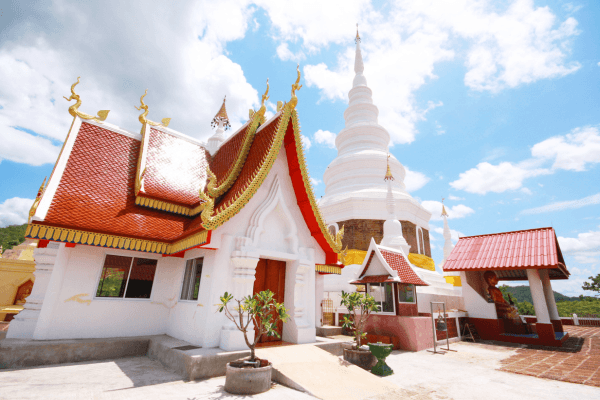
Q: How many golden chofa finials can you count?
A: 4